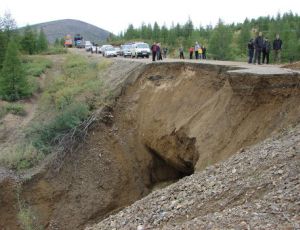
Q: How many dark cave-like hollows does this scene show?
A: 1